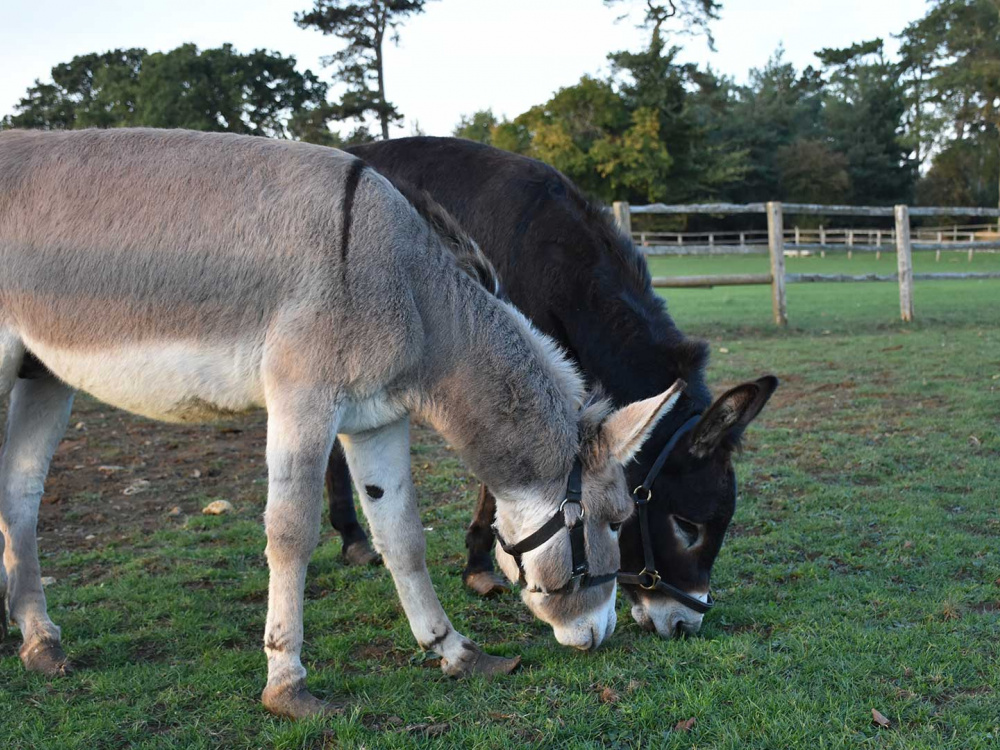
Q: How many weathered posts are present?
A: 3